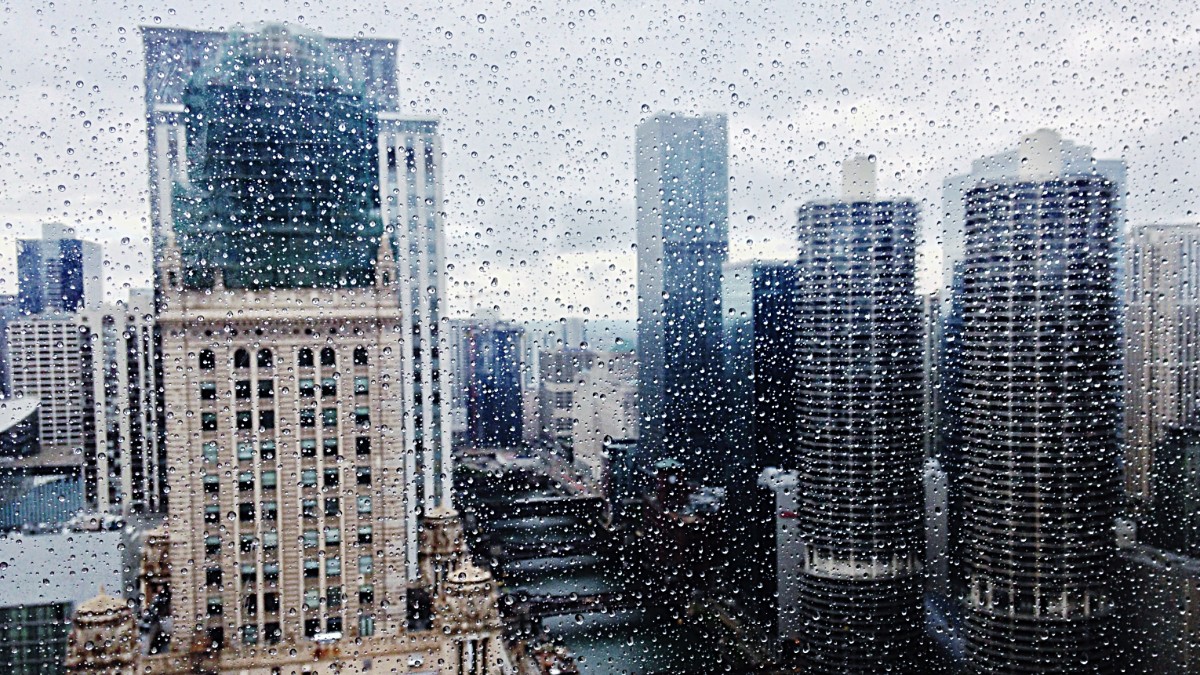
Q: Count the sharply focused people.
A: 0